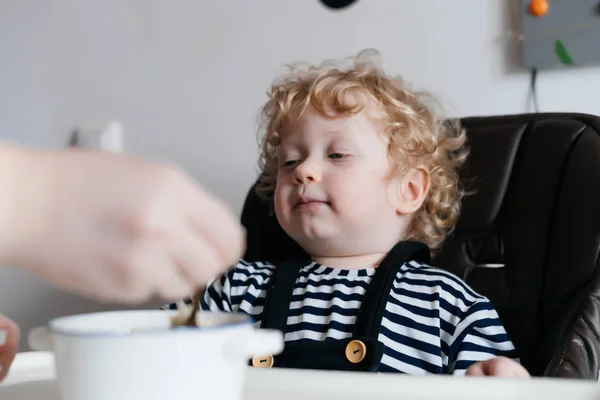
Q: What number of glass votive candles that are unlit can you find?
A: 0